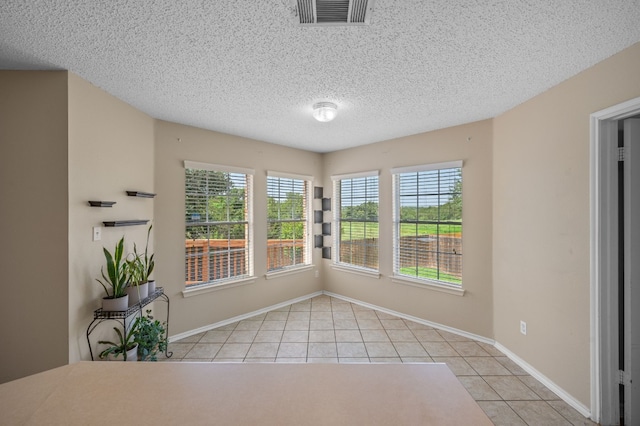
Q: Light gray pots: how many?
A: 4